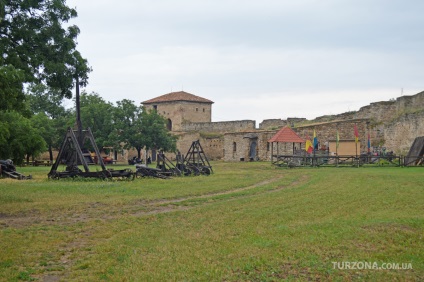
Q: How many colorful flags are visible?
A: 5